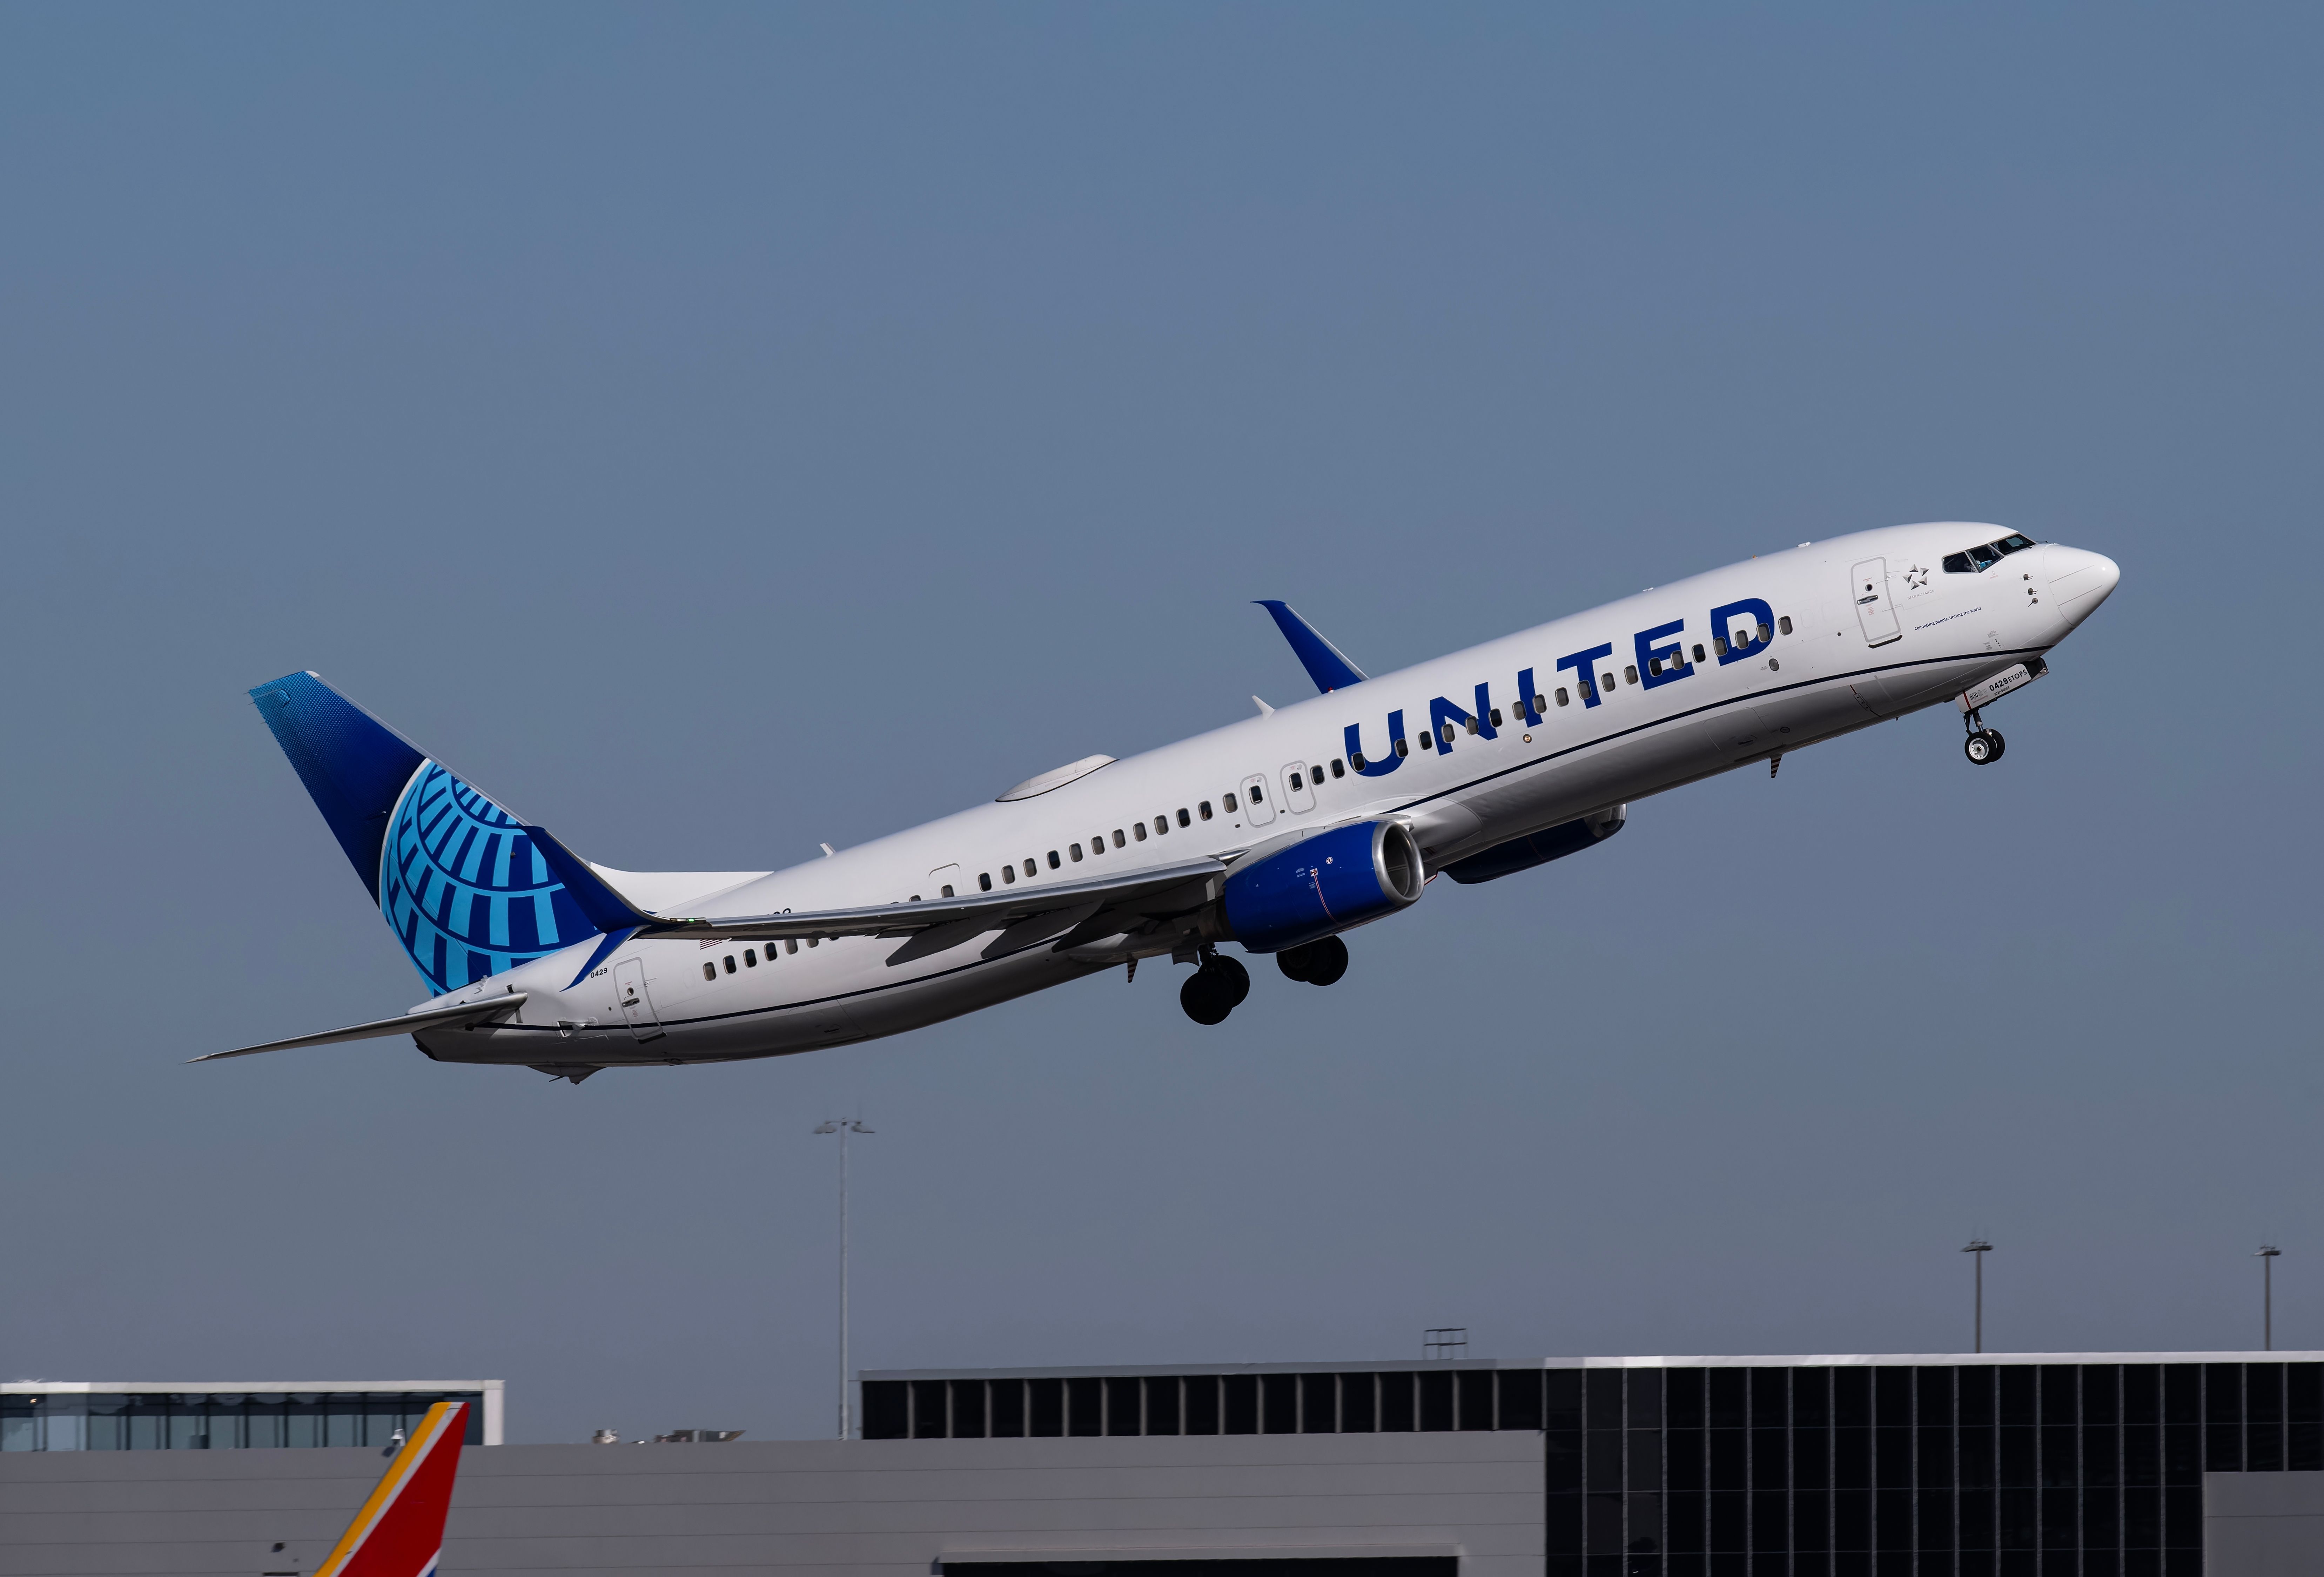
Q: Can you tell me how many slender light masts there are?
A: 3